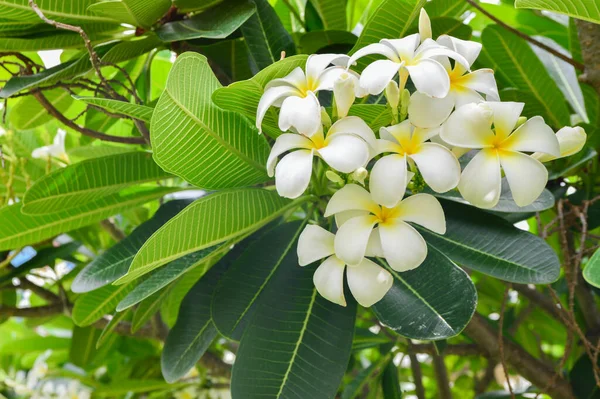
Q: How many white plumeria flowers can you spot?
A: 8